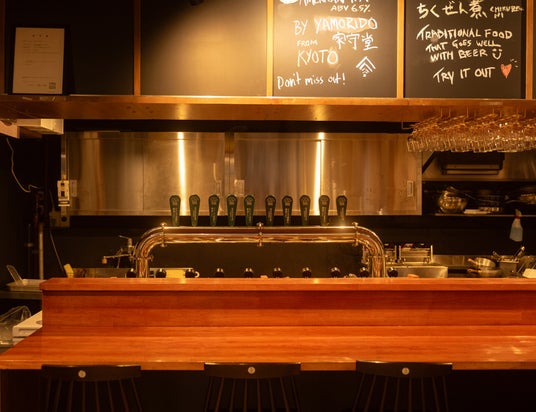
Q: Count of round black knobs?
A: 10